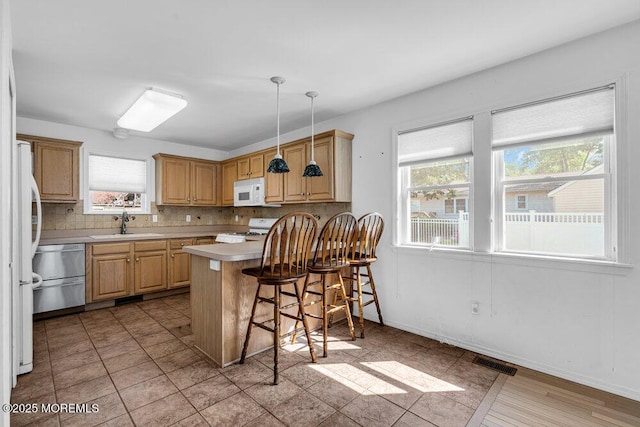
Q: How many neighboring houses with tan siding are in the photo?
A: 1